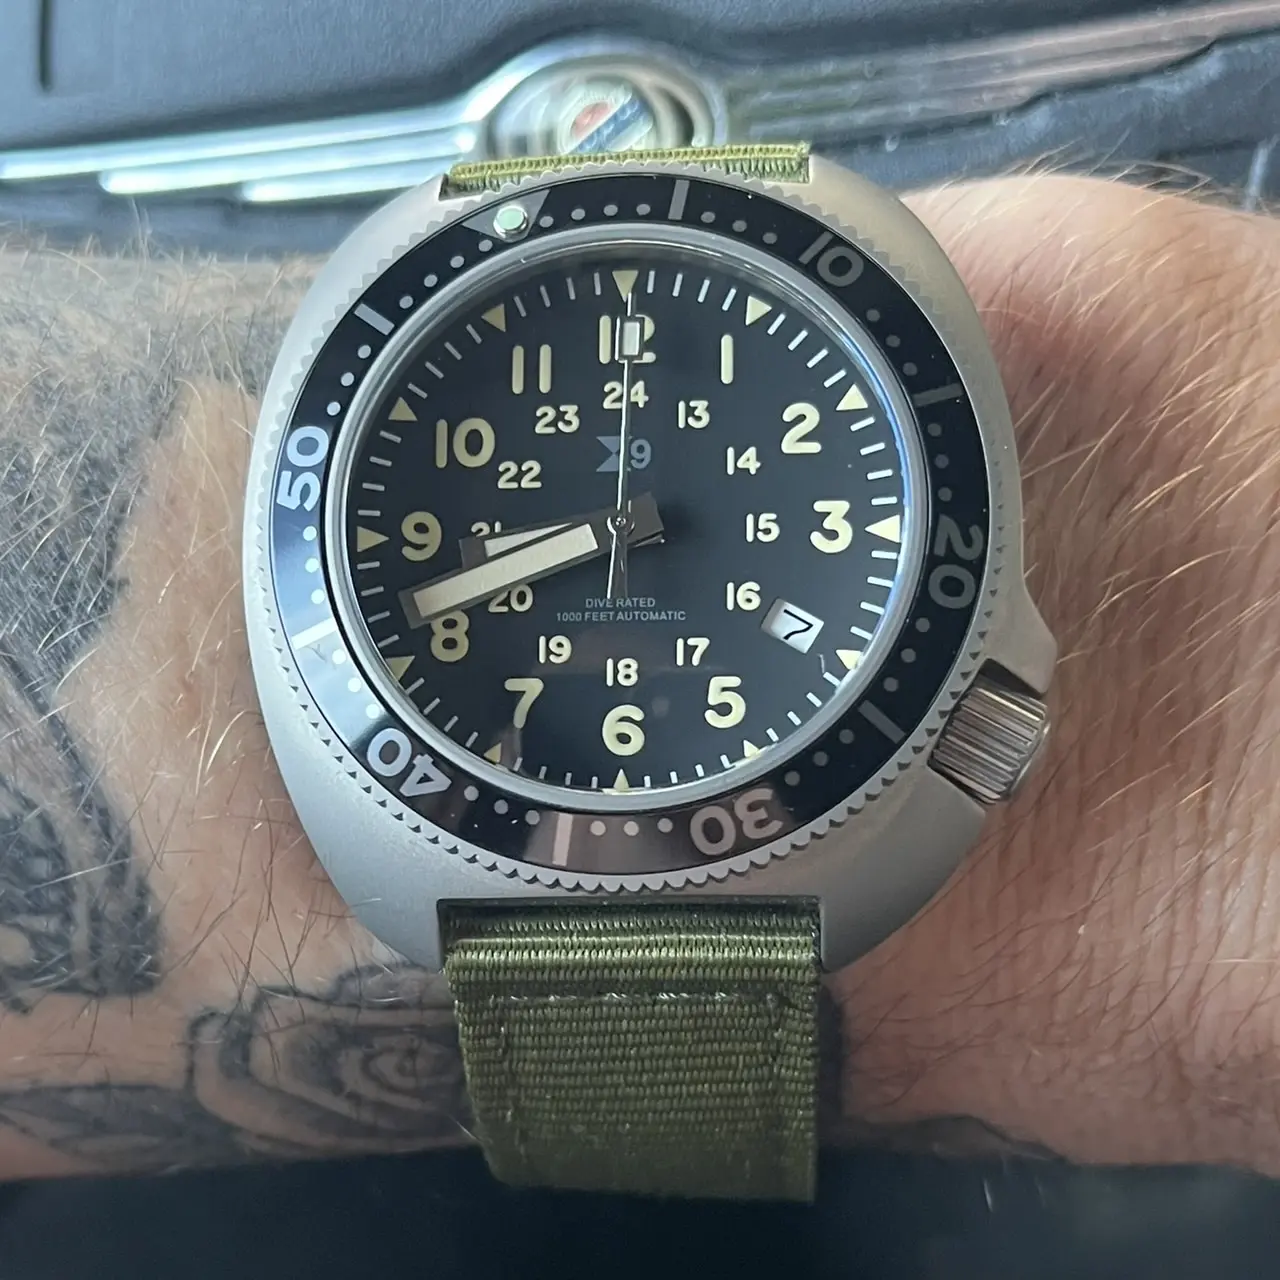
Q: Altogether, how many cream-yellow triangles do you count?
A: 12